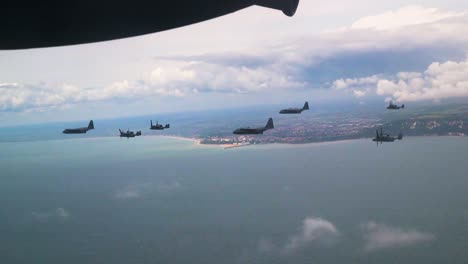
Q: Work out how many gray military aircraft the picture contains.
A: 7